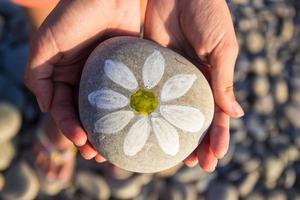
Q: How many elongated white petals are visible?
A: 8